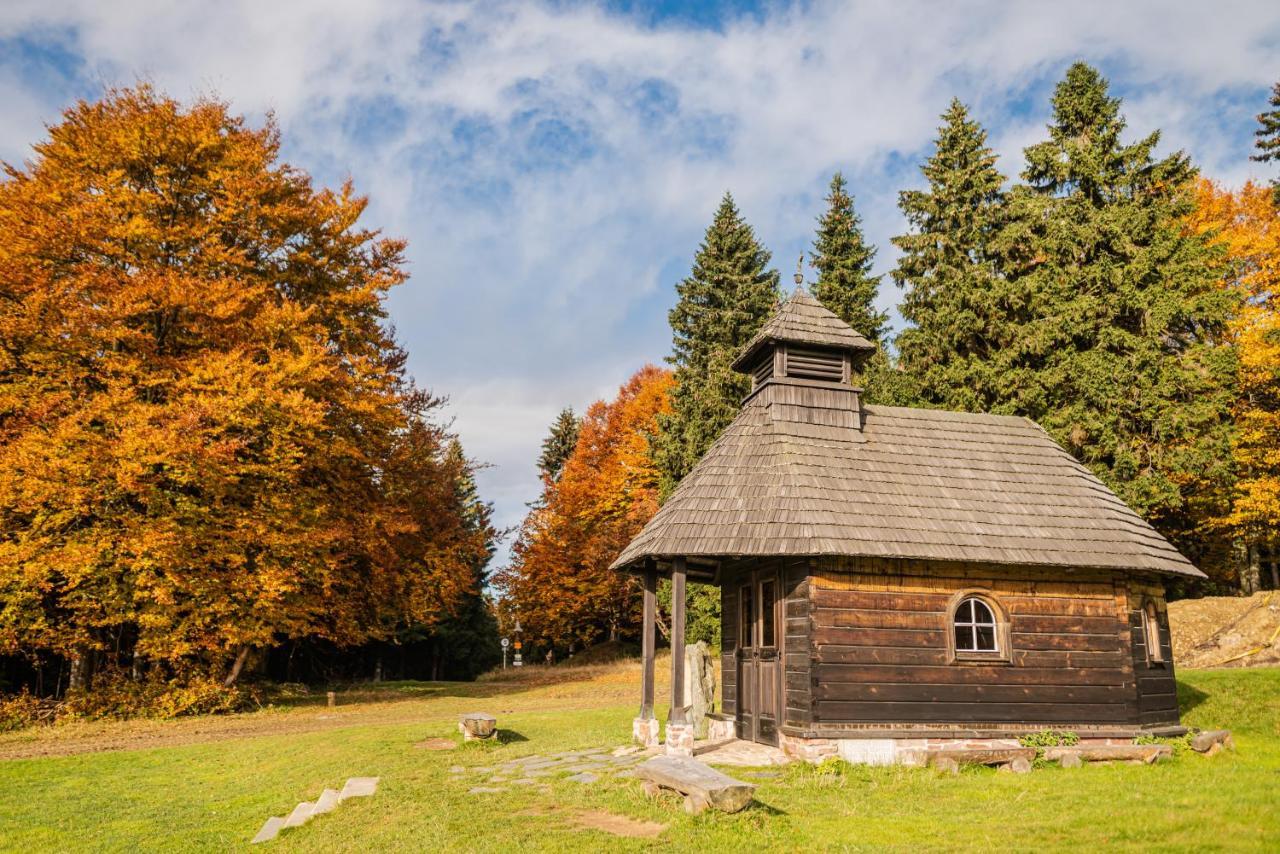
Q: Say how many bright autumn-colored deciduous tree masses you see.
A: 3